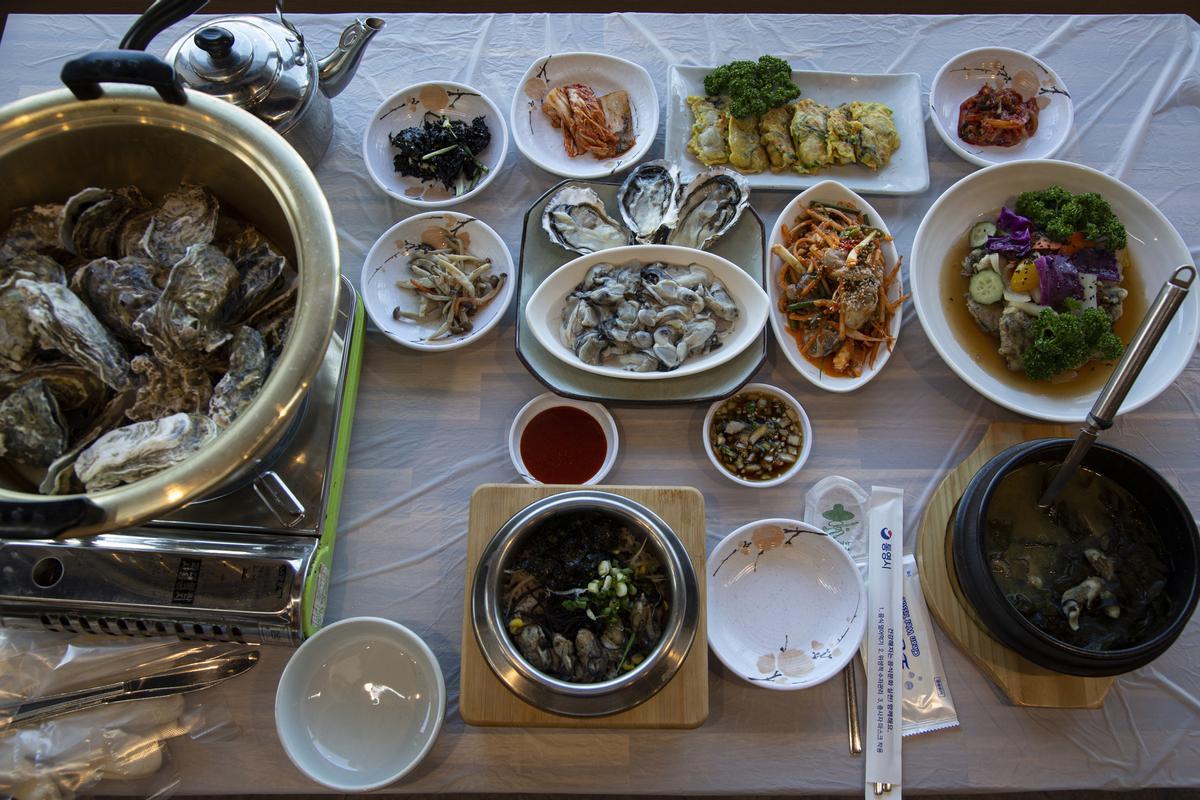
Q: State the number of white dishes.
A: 12